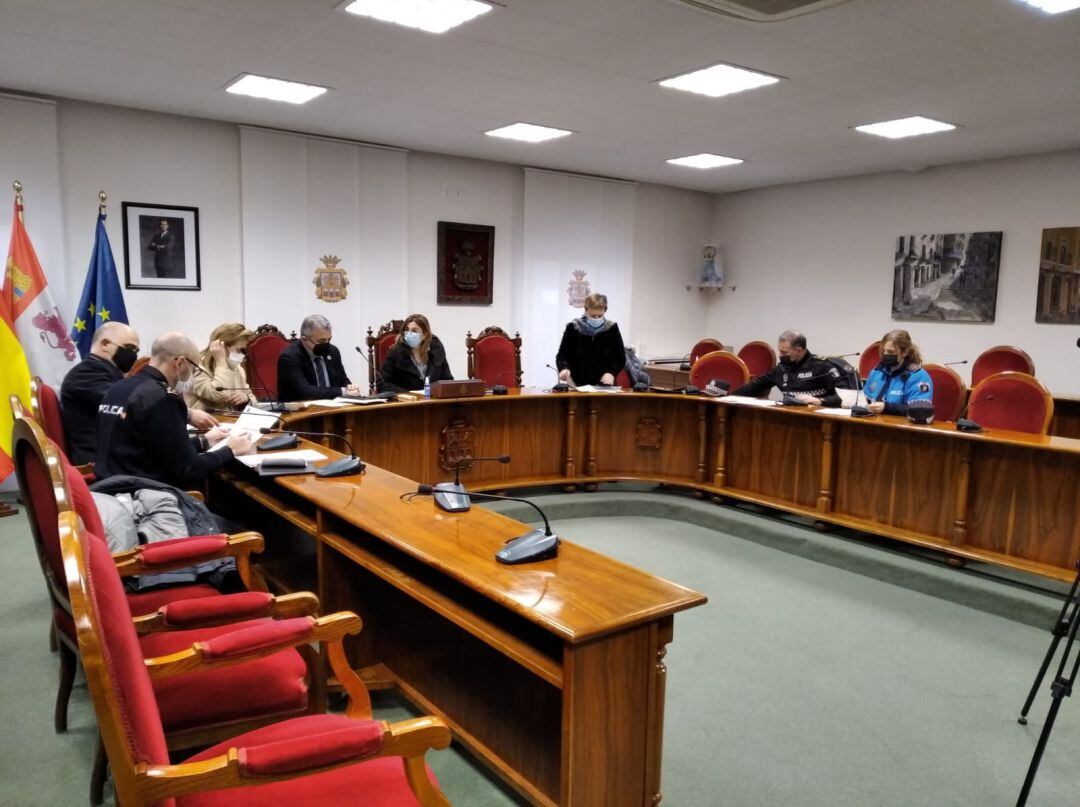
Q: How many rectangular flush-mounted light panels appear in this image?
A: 7